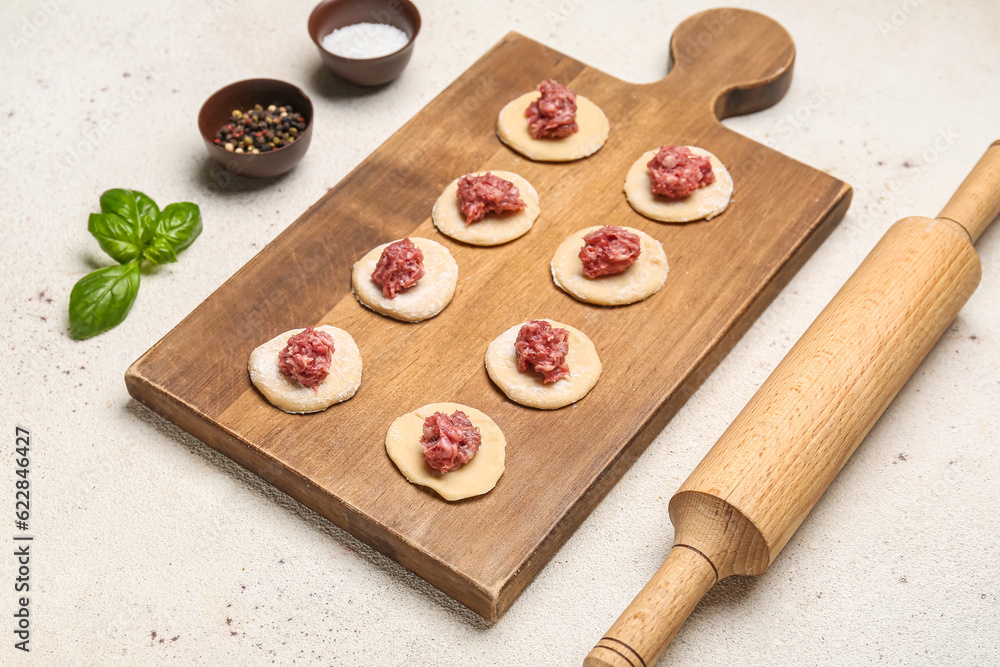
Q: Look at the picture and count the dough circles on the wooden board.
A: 8